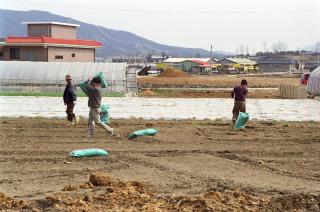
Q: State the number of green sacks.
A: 5